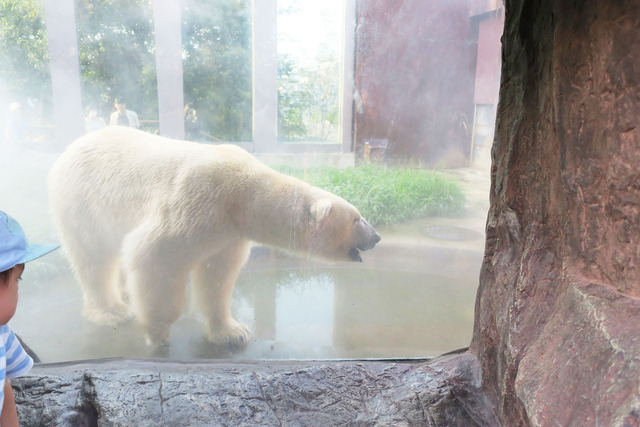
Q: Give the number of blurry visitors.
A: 4